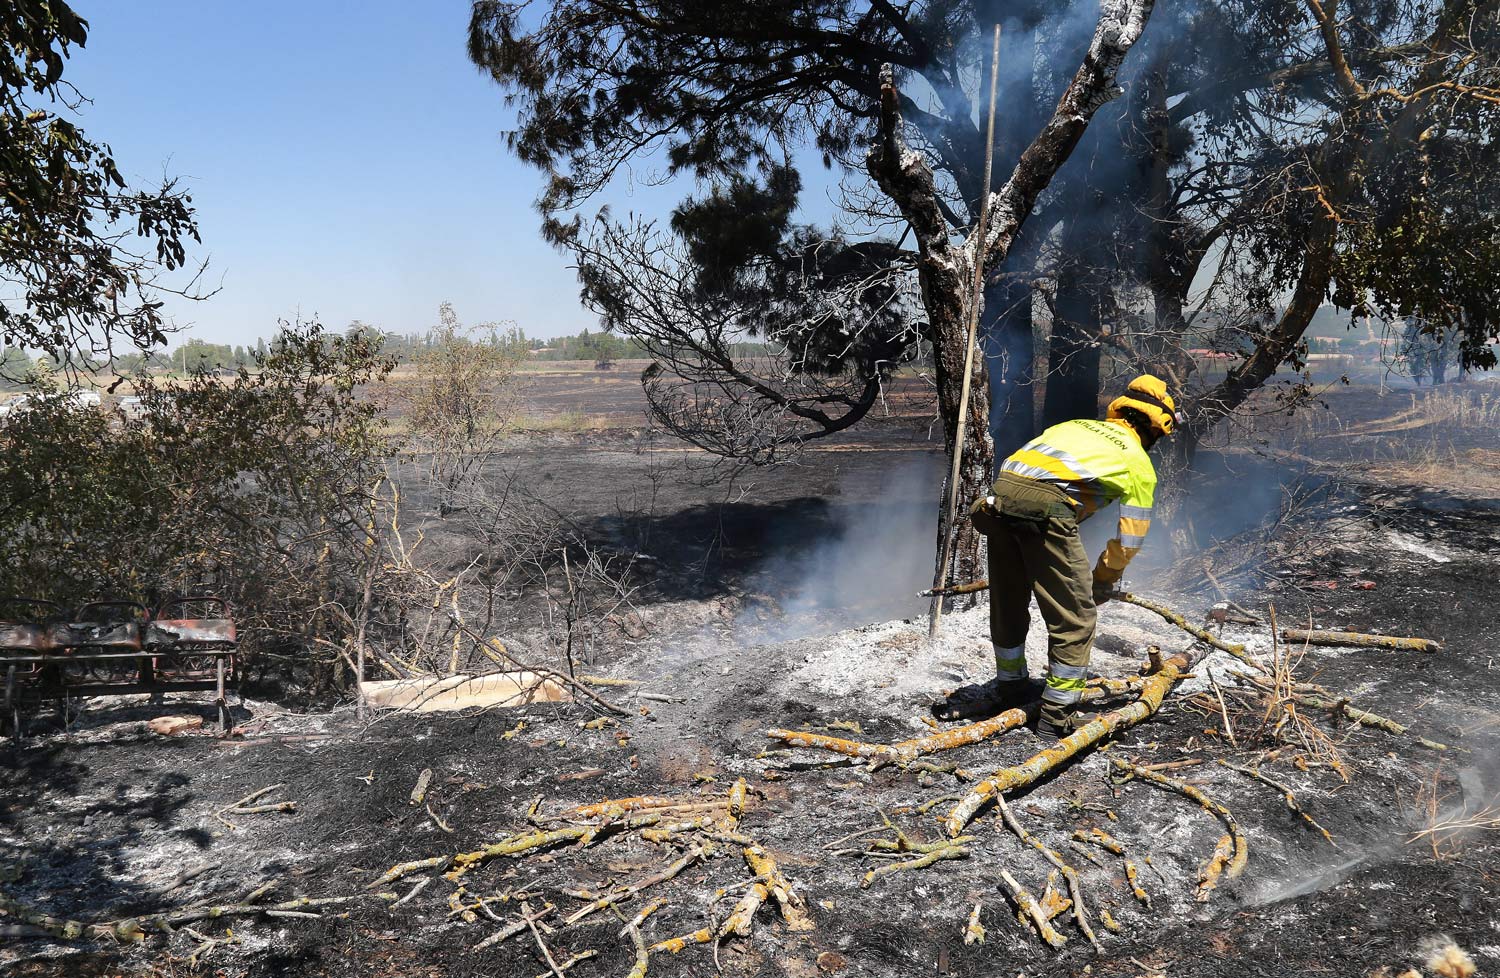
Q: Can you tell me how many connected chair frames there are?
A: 3